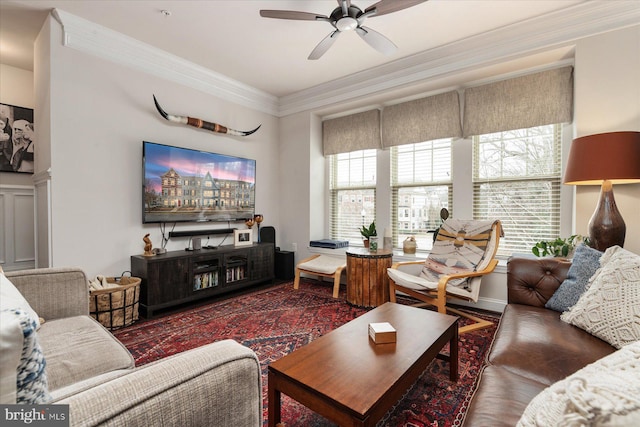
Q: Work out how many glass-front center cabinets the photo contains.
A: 2